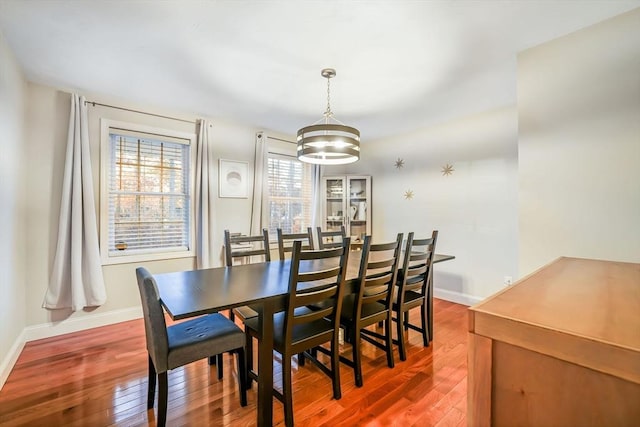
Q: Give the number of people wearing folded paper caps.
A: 0